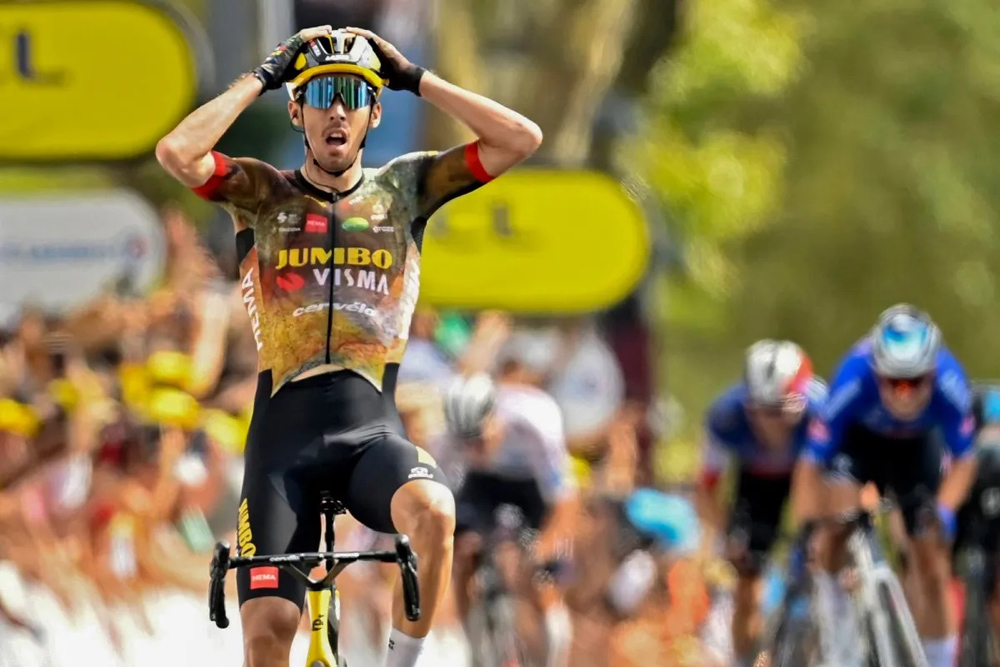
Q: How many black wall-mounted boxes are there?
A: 0